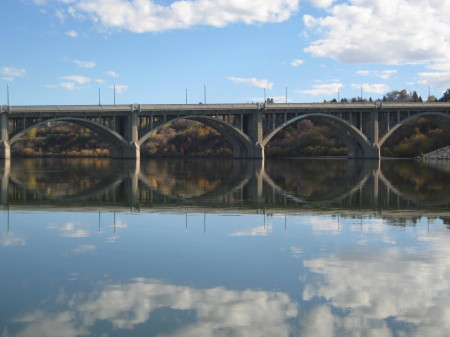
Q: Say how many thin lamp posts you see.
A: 10